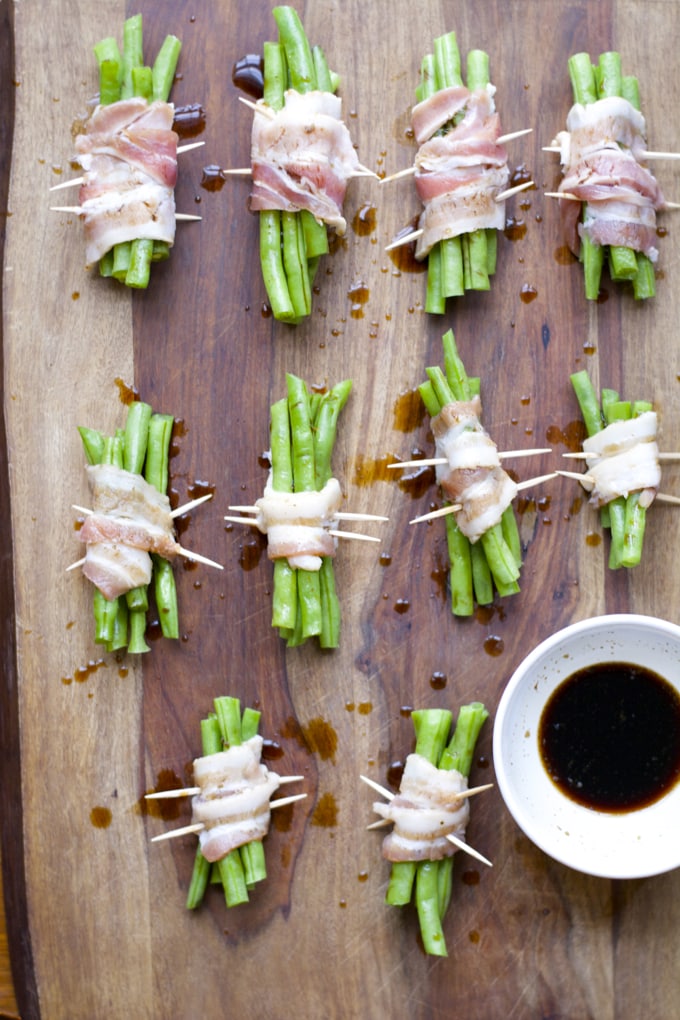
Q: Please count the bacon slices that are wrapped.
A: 10